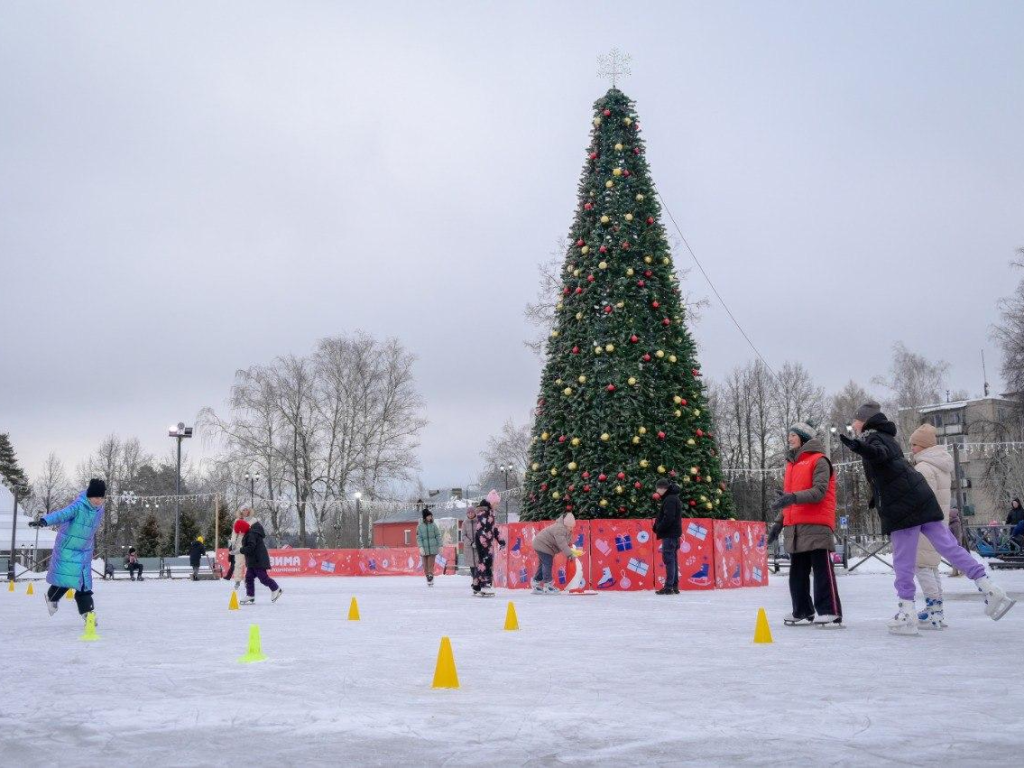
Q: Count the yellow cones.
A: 8